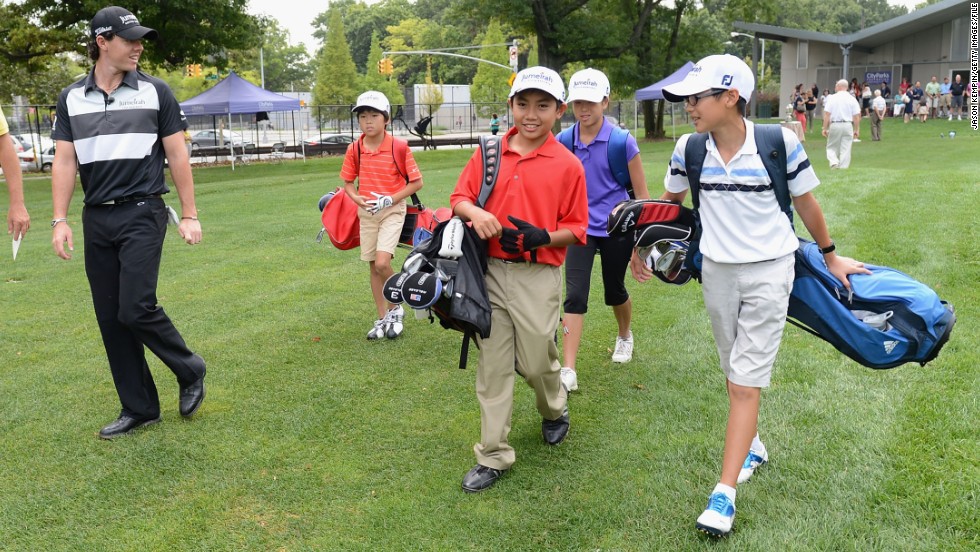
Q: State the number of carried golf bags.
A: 4